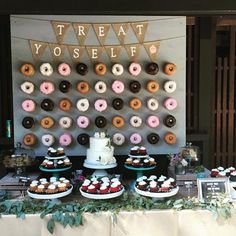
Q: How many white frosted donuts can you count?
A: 11